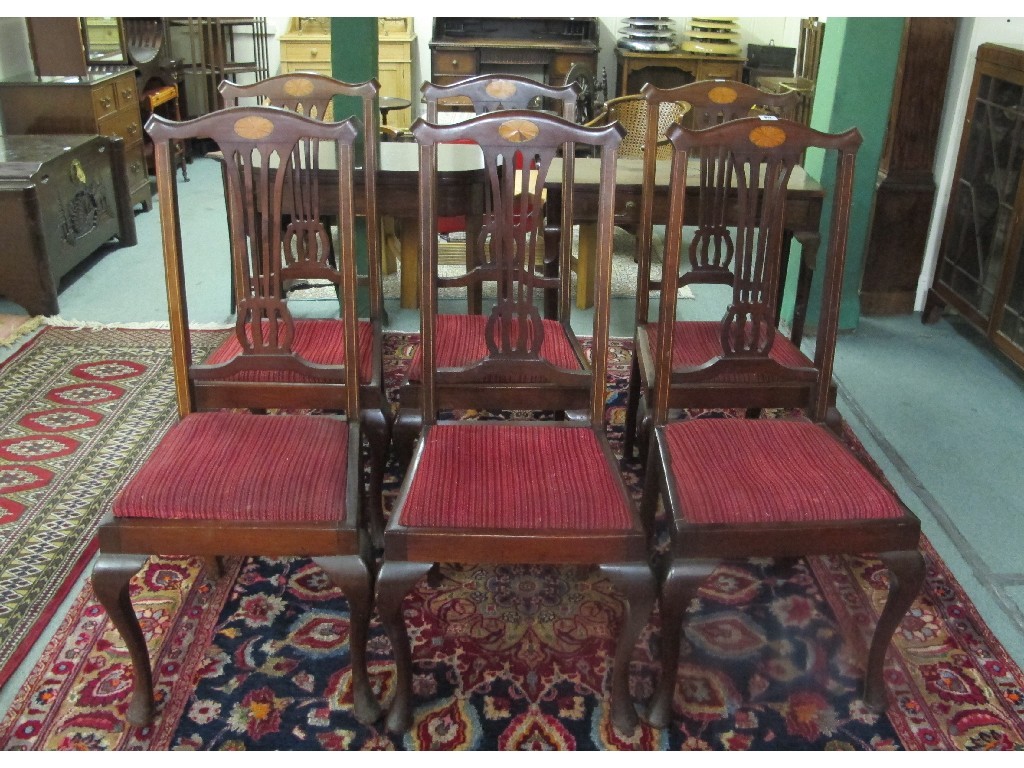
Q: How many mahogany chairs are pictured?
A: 6